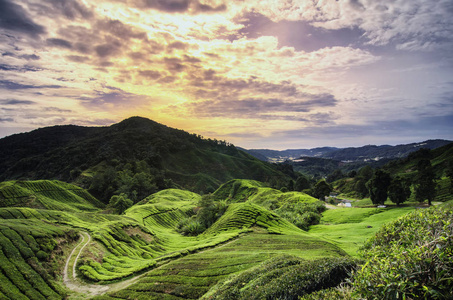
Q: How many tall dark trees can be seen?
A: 3